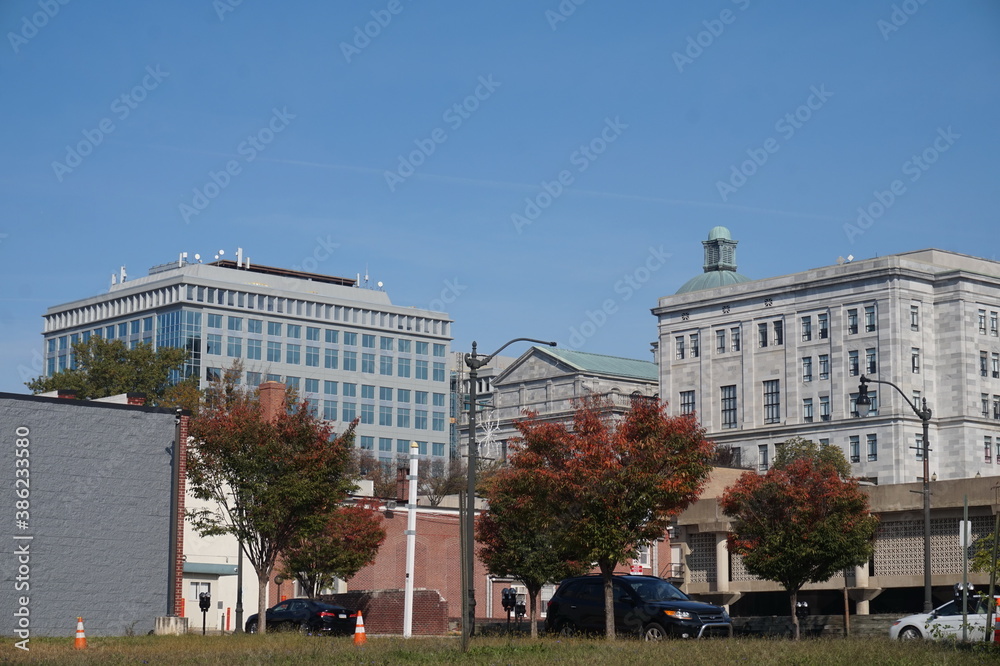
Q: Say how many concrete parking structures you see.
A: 1